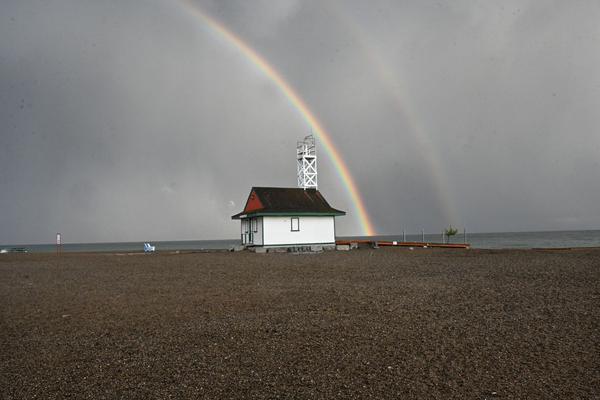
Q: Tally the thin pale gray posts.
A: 4